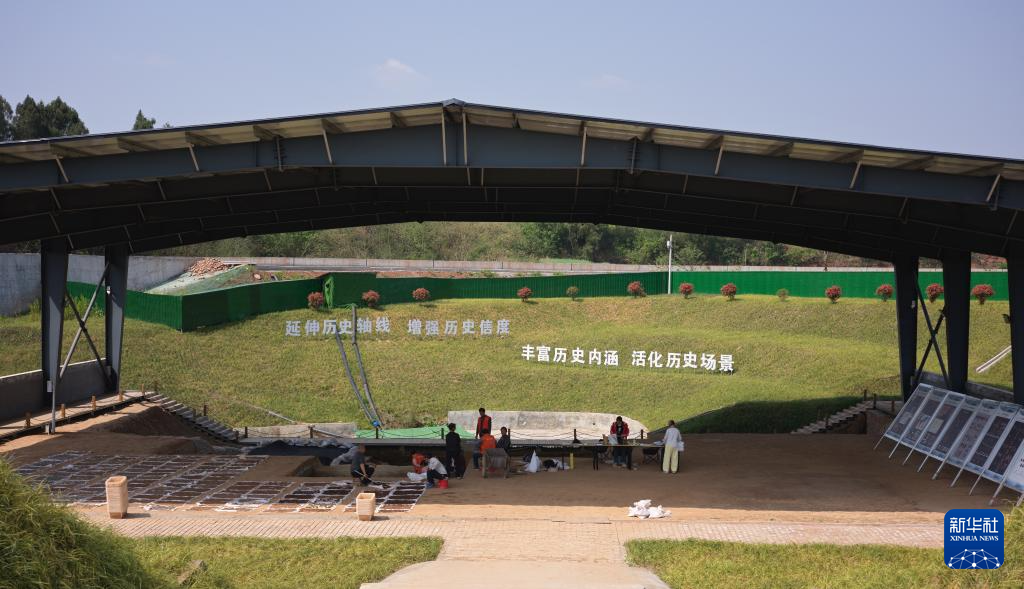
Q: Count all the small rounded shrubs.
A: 13